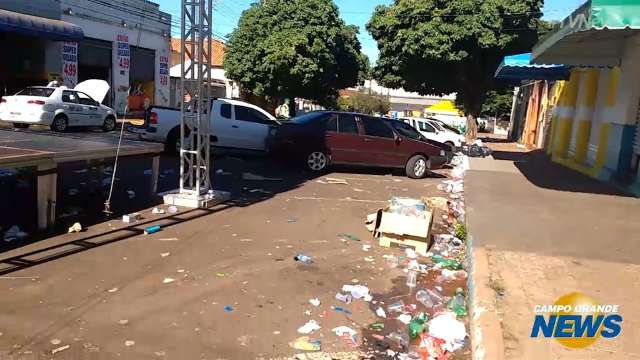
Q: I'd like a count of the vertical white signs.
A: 3